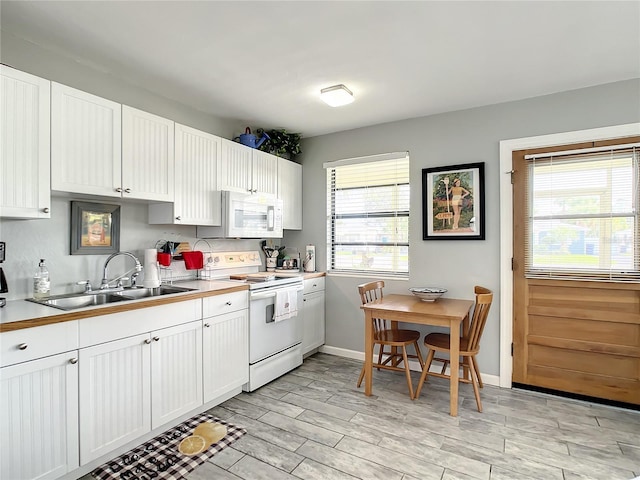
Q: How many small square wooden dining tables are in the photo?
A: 1